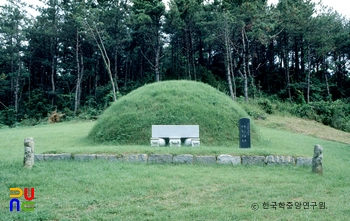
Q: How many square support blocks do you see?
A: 3